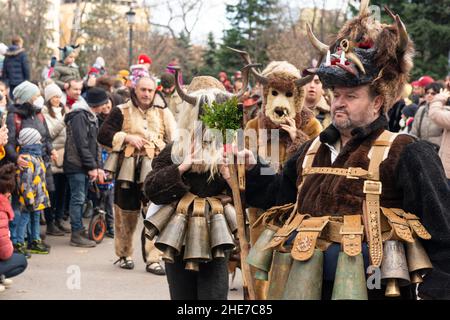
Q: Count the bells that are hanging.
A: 14